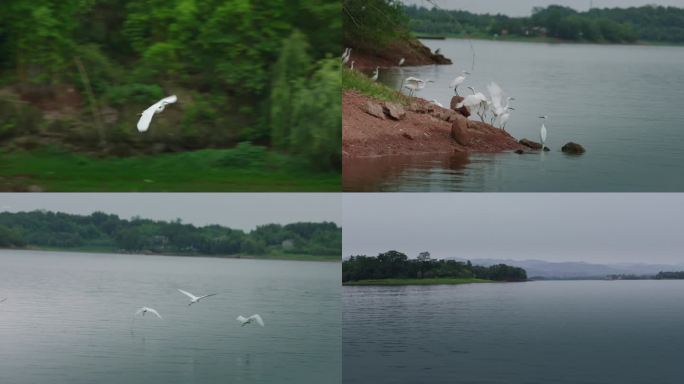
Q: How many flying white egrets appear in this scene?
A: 4